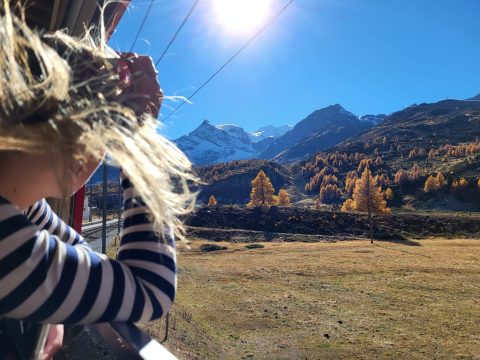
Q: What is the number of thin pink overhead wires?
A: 0